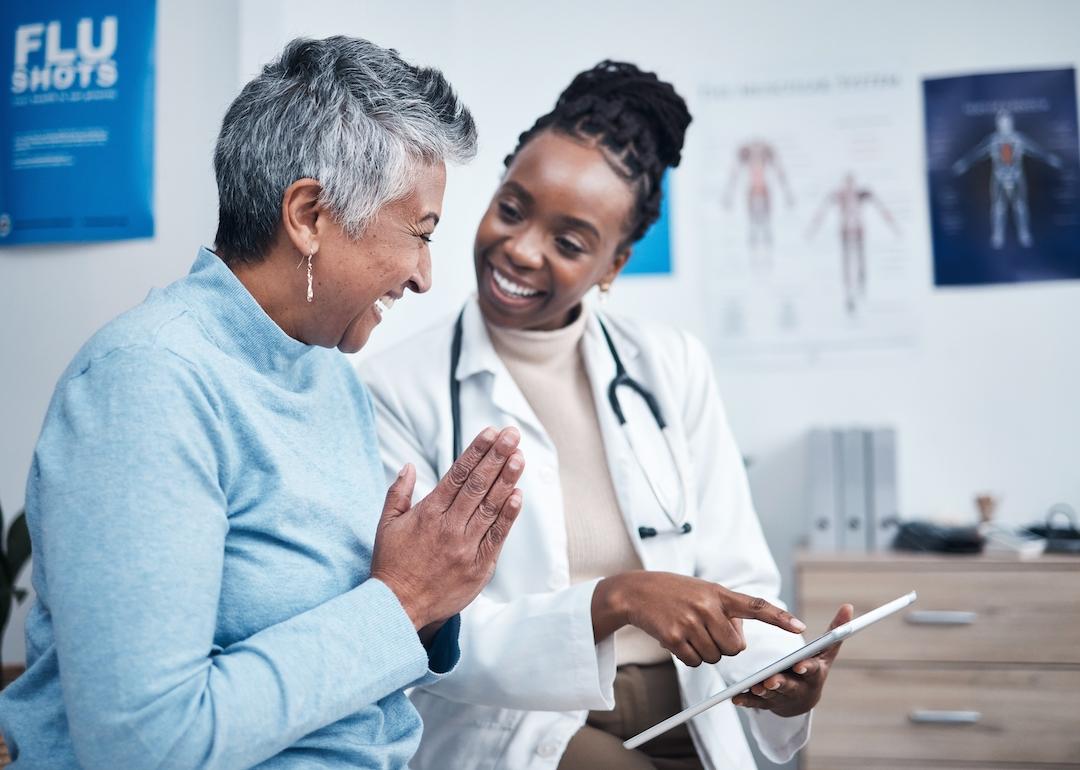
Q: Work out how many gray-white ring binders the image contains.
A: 3